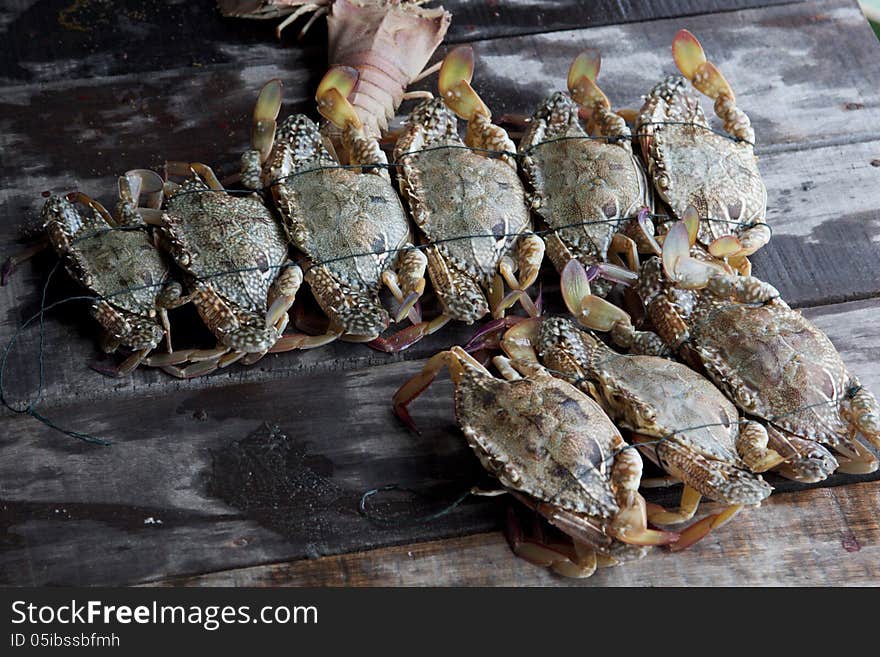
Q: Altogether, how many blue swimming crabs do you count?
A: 9